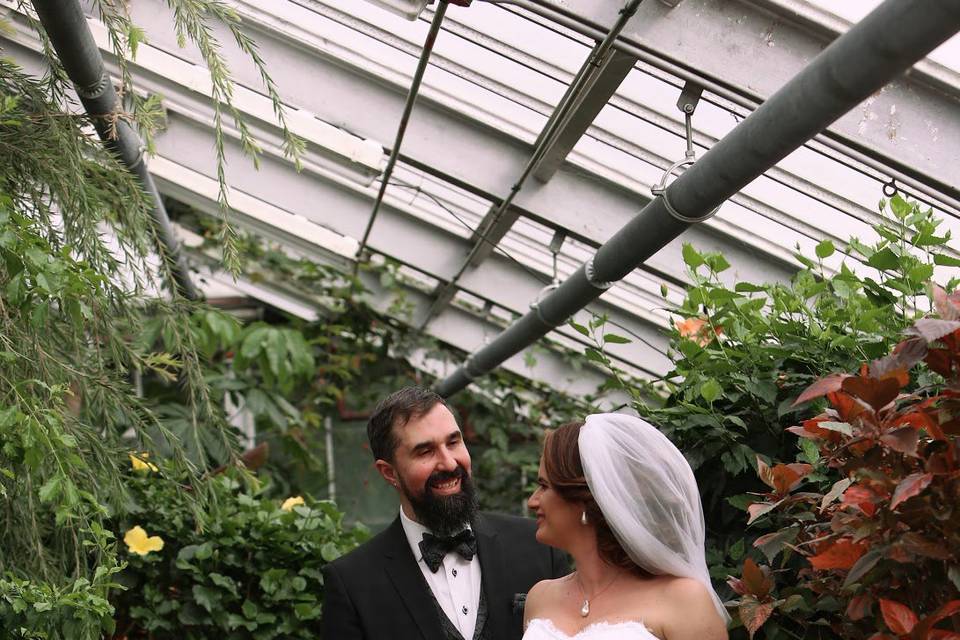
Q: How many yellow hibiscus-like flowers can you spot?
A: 3